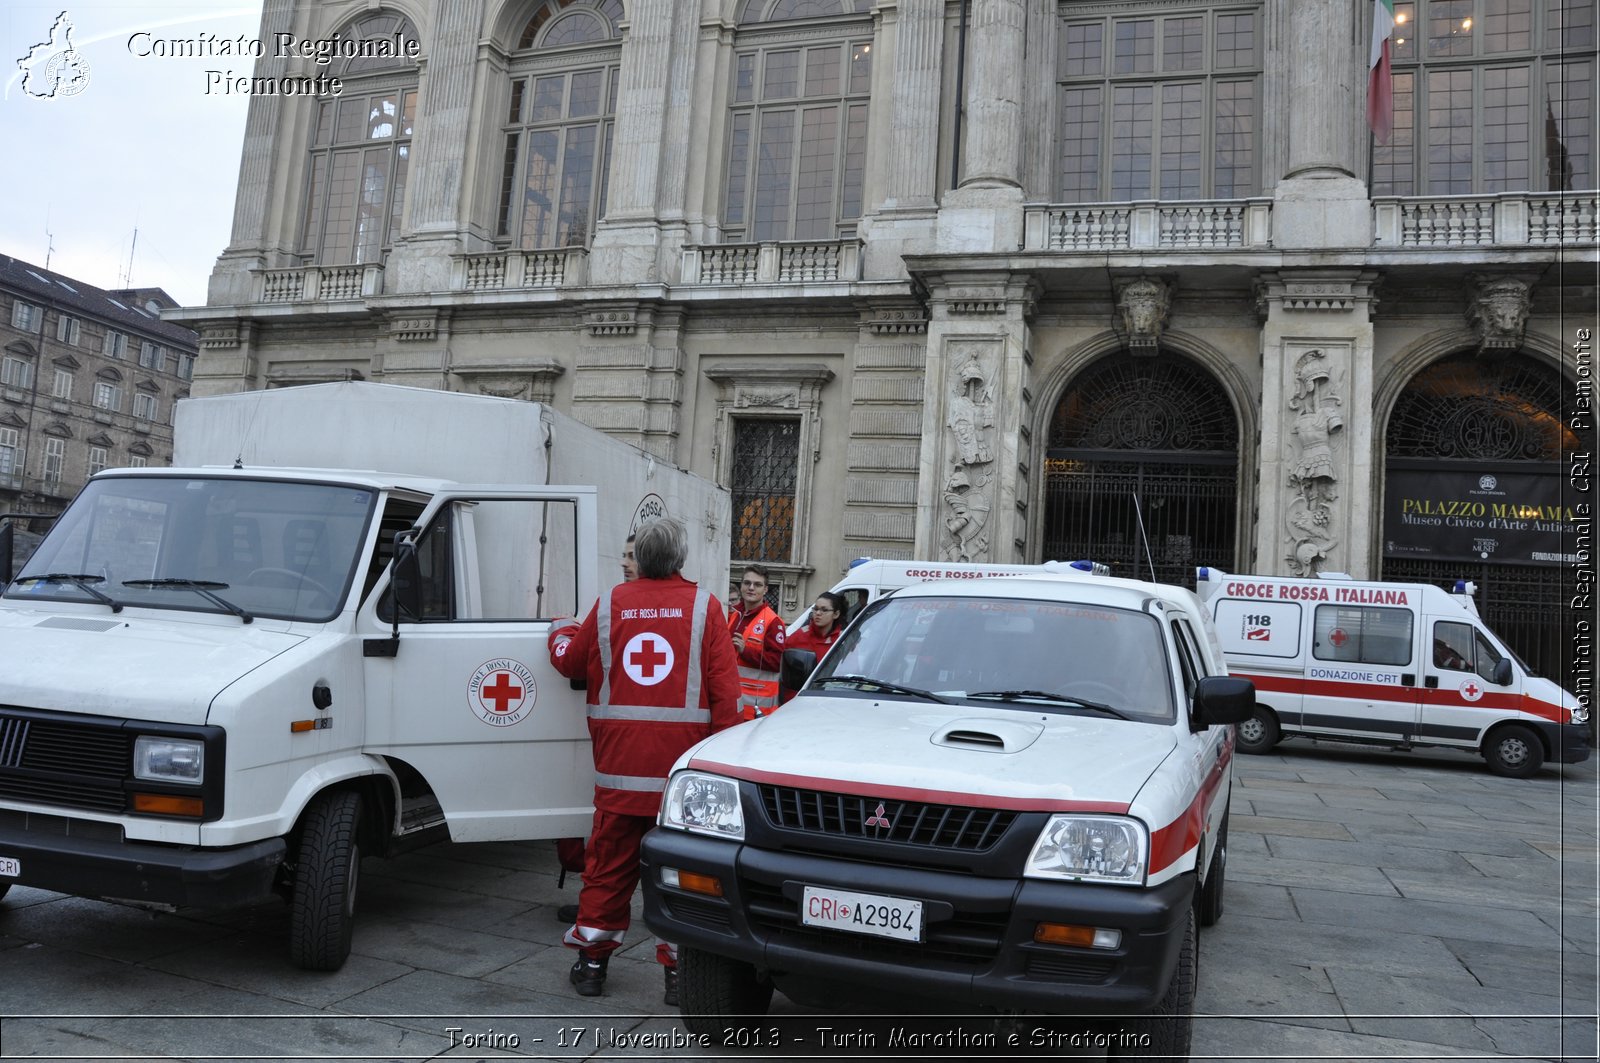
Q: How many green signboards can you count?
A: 0